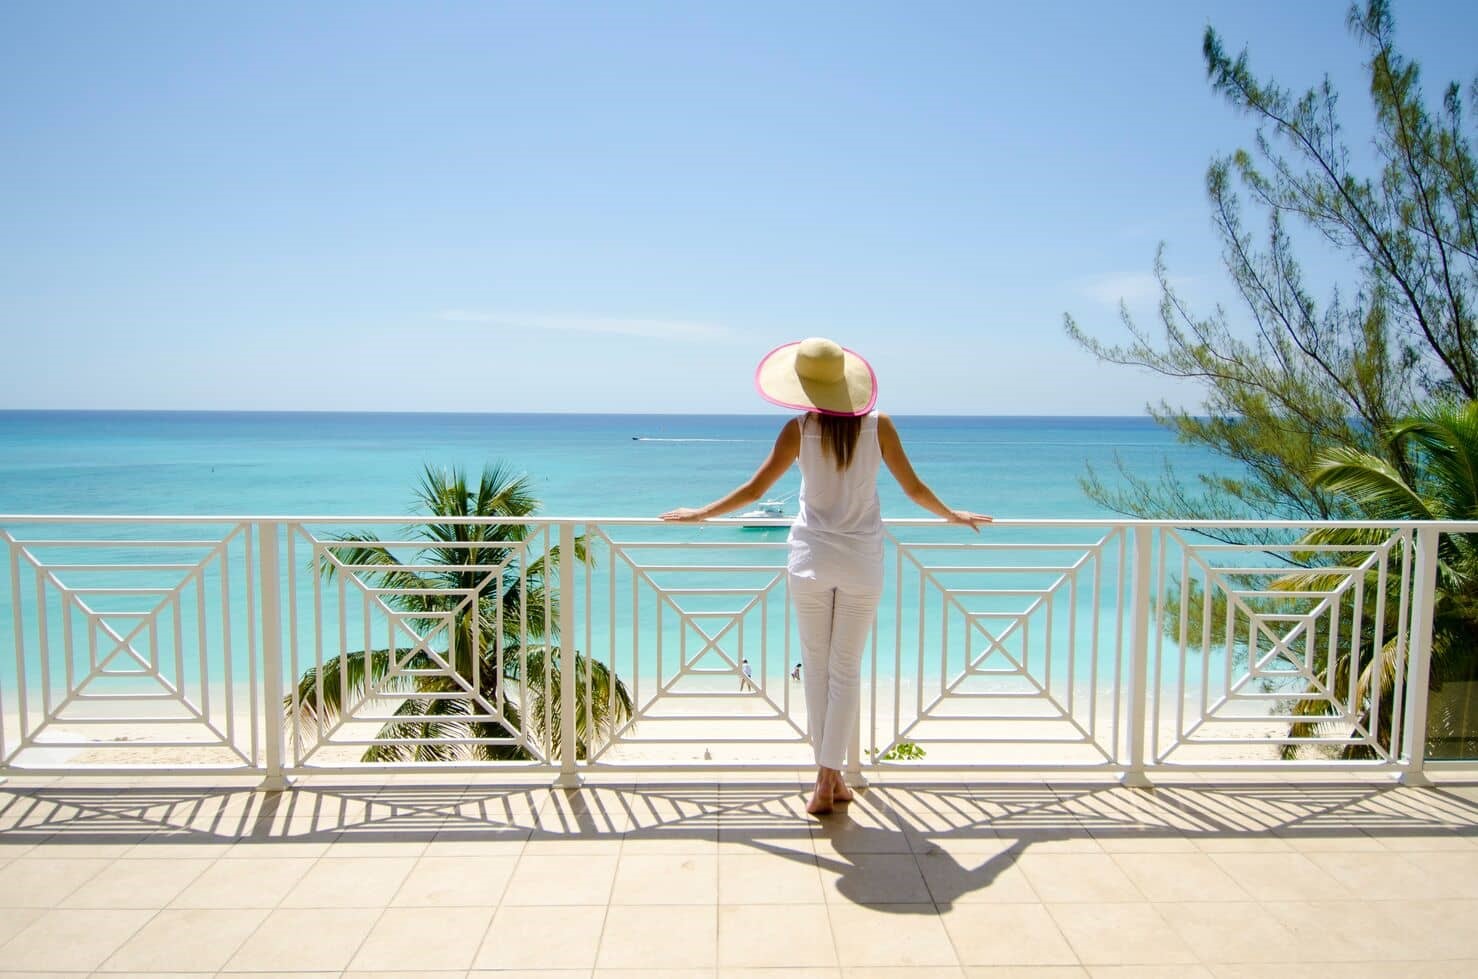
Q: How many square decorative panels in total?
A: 5